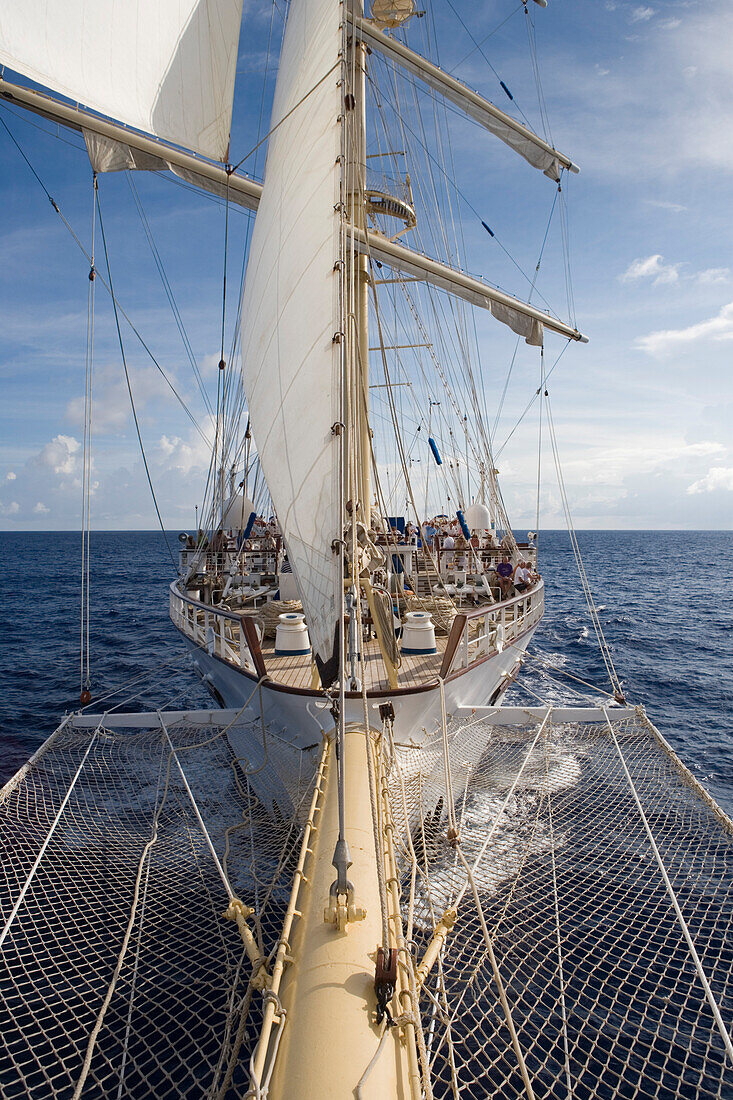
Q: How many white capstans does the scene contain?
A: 2